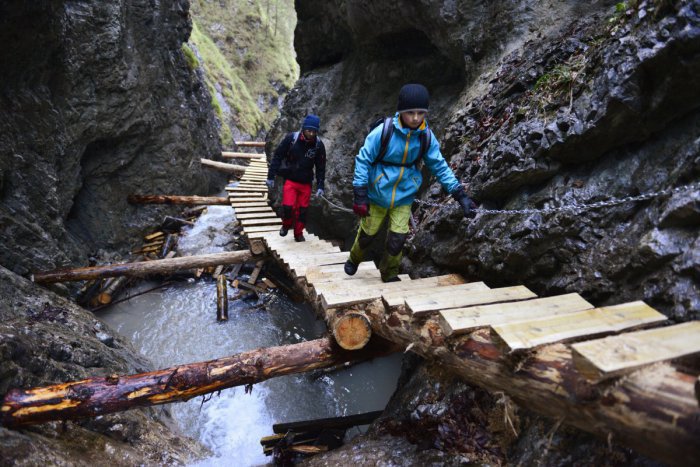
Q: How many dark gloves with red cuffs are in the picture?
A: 2